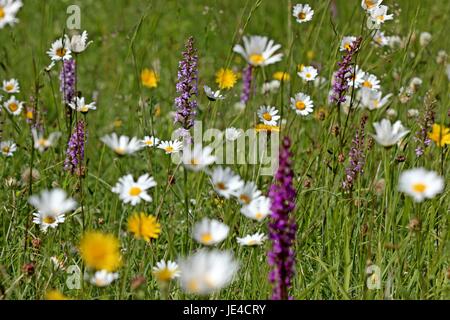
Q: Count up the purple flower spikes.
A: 8